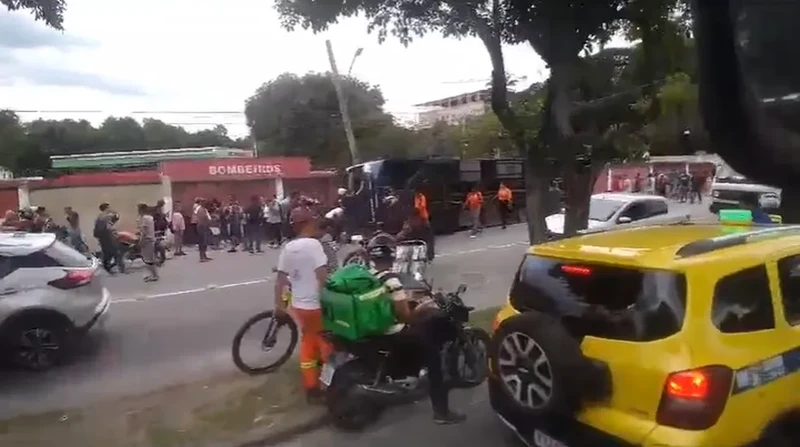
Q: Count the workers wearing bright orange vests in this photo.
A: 3